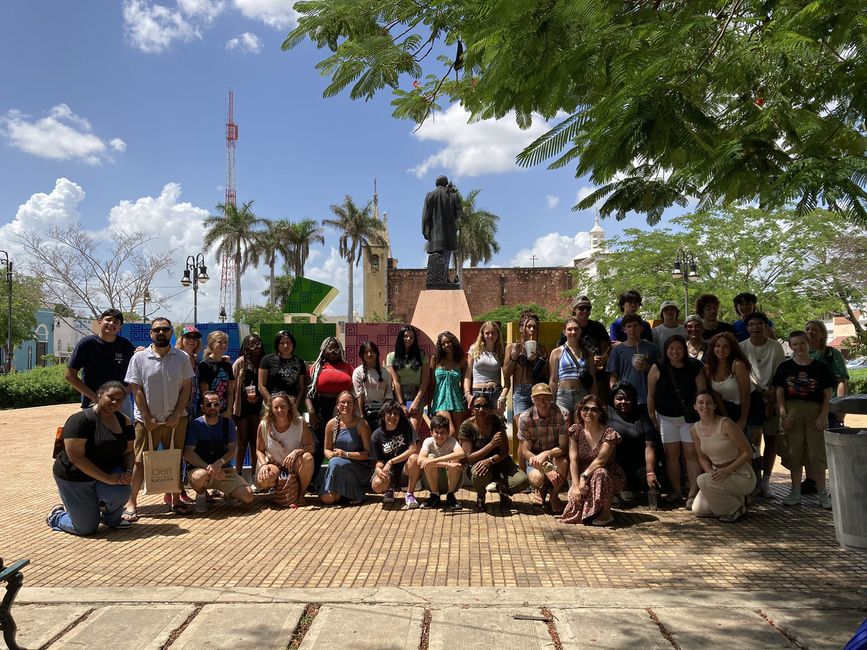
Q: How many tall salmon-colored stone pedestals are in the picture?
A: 1